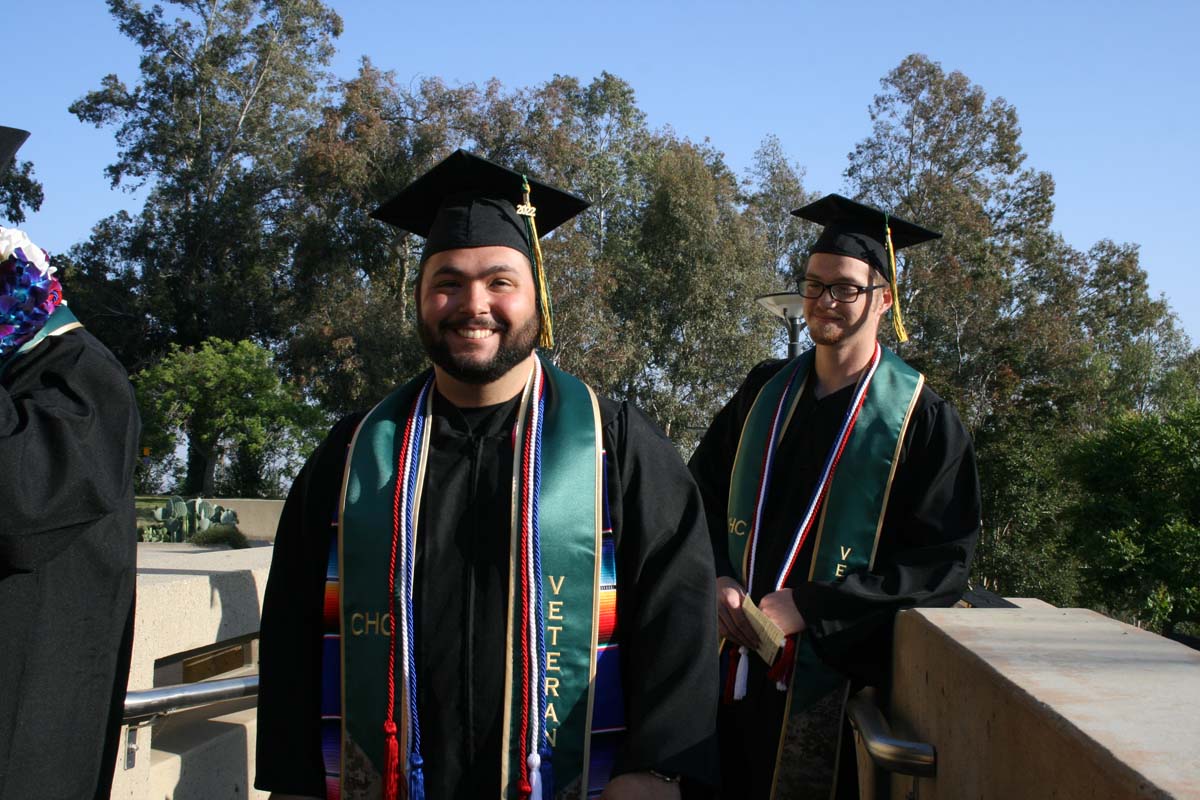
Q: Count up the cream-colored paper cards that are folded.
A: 1